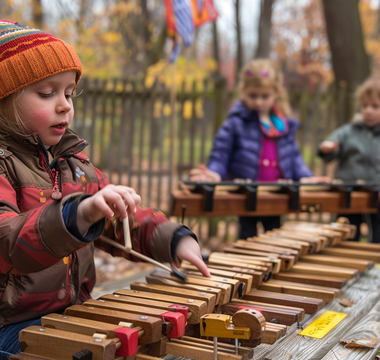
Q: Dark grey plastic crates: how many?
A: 0